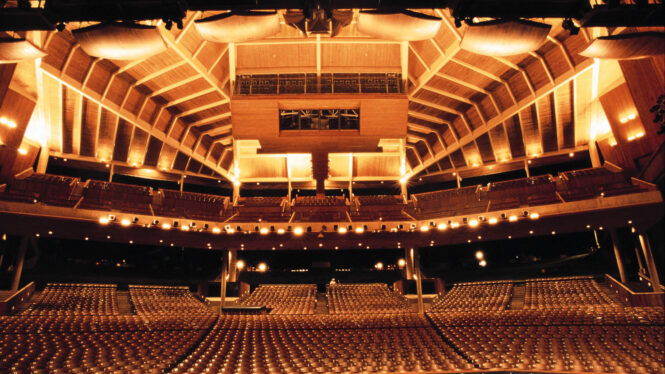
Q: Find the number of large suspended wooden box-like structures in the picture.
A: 1